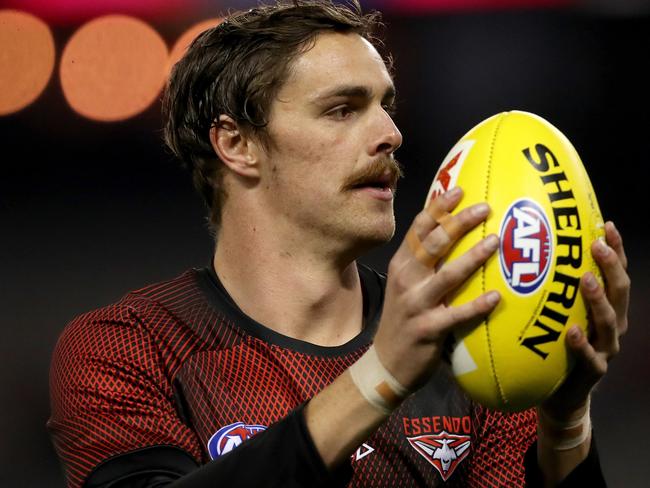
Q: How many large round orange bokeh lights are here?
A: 3